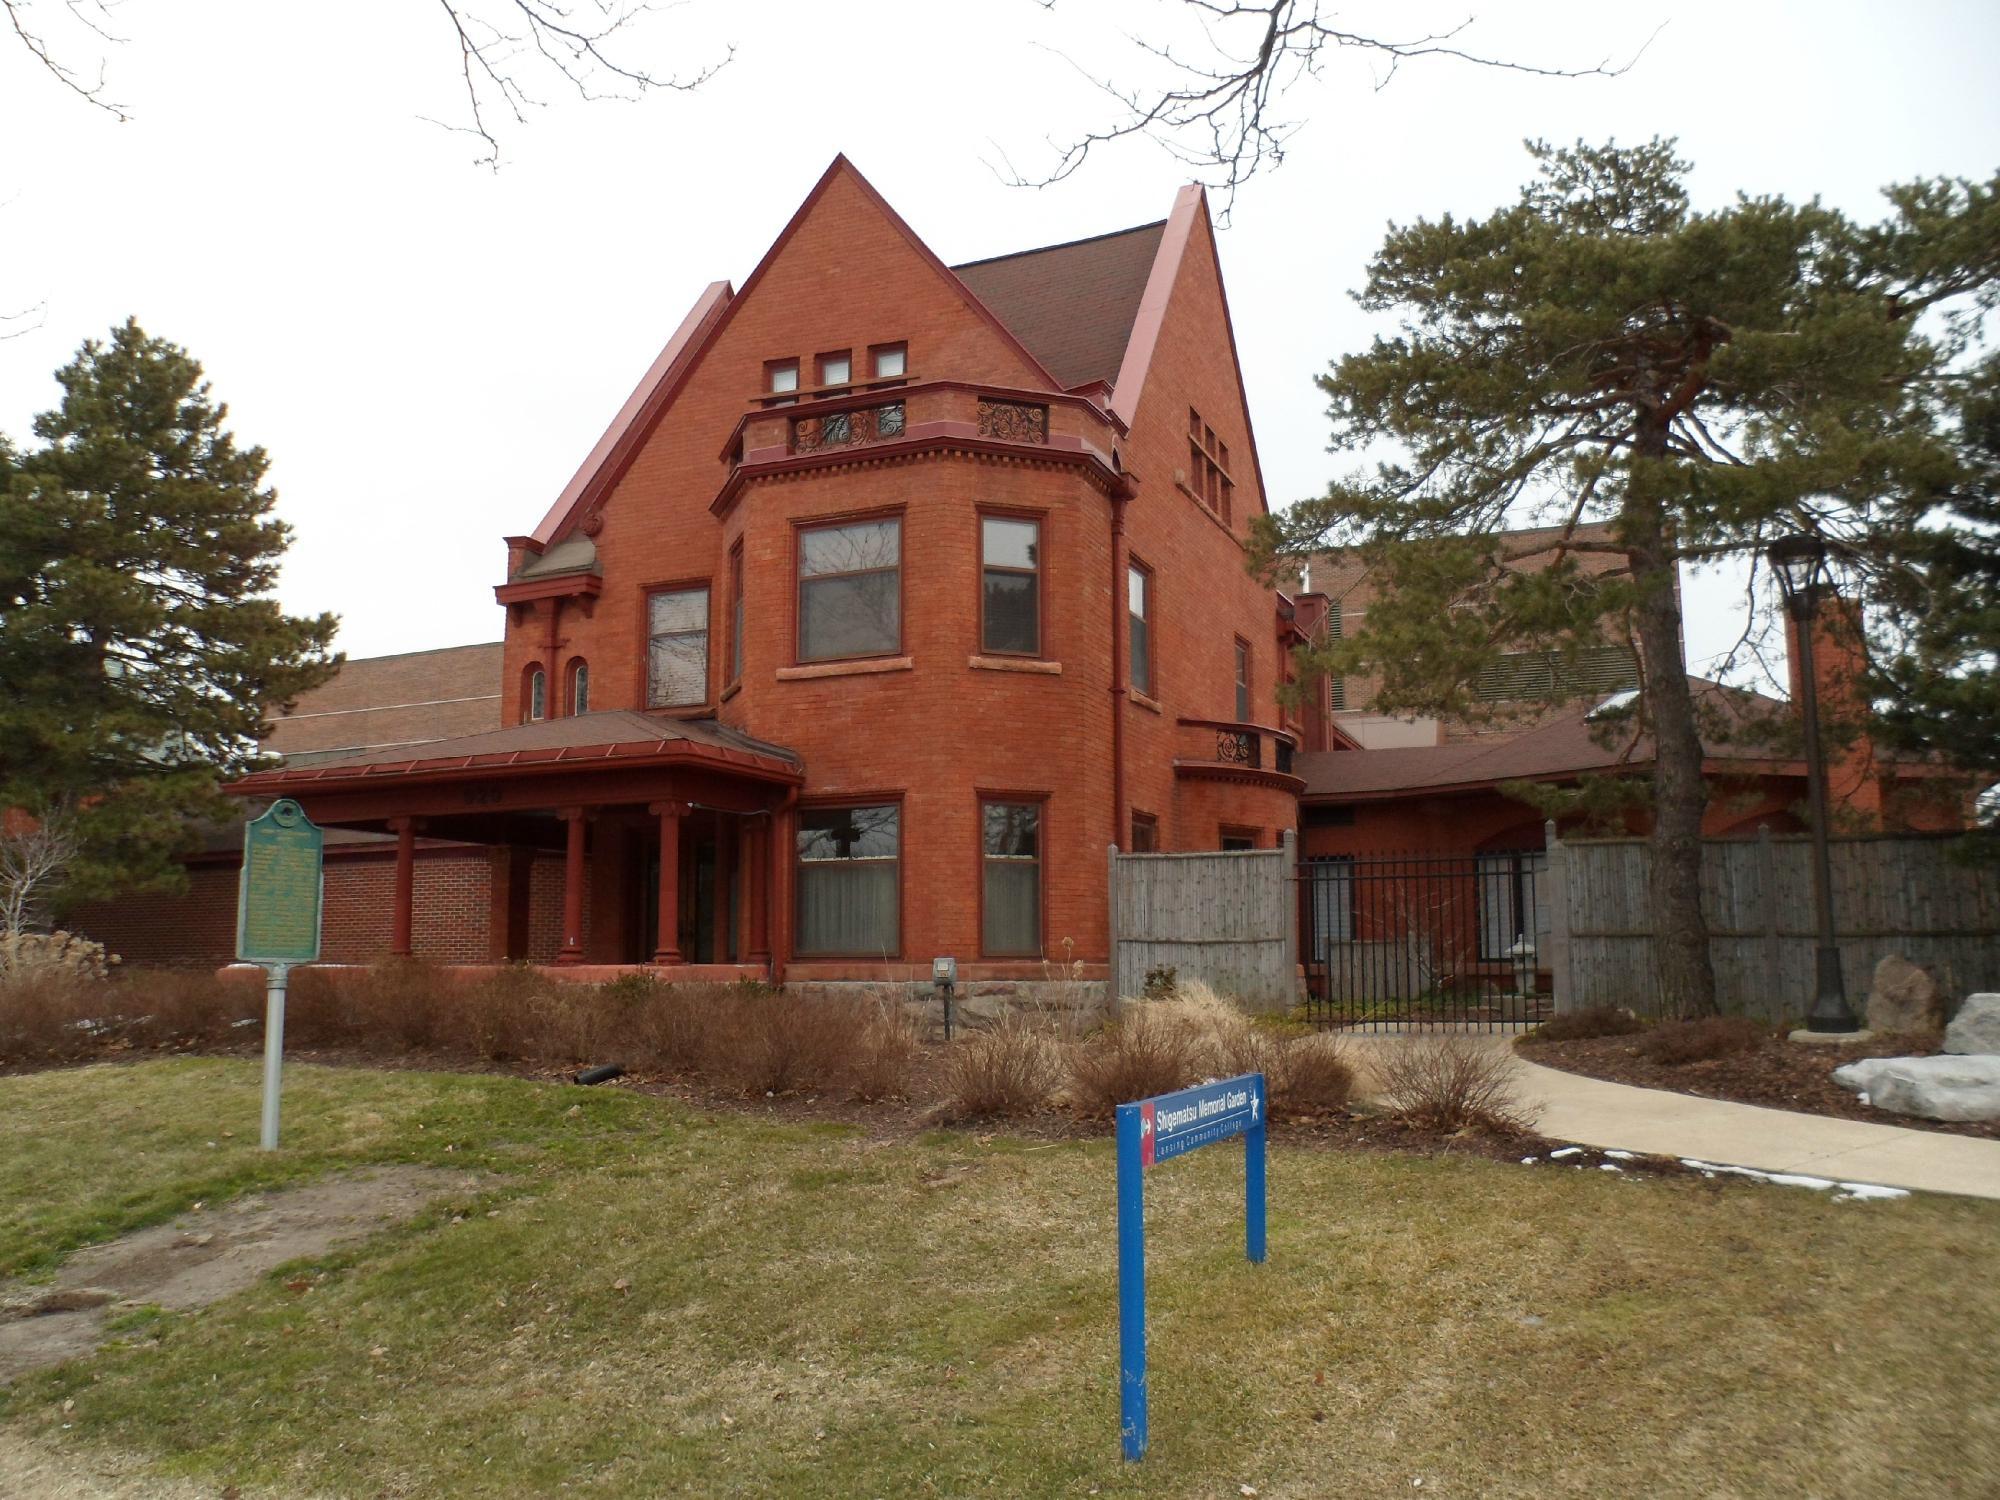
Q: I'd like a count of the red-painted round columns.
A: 4